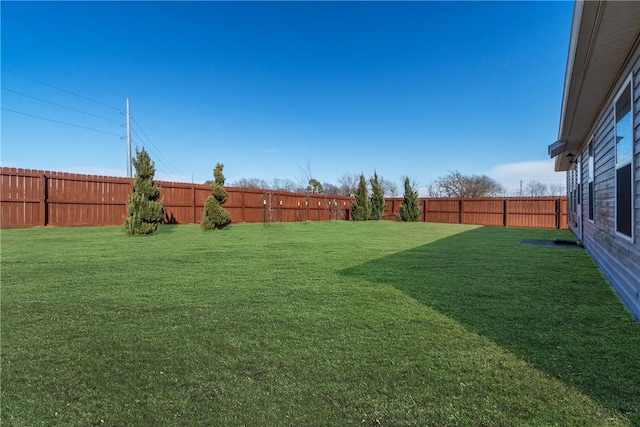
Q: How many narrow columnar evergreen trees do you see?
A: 5